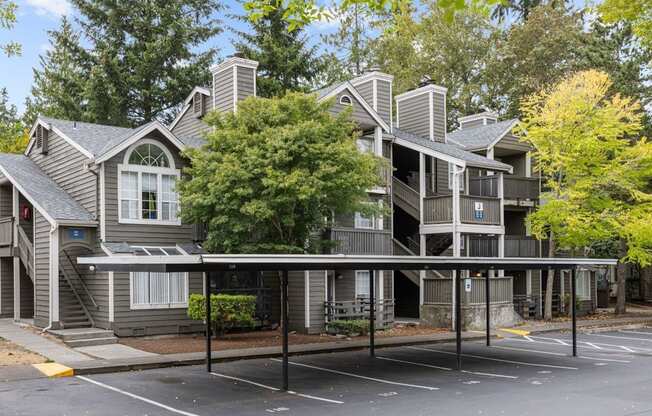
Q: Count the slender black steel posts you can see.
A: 6